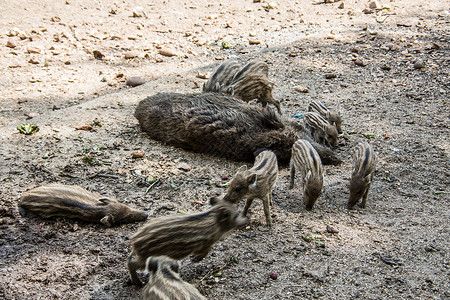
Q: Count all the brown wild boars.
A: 12